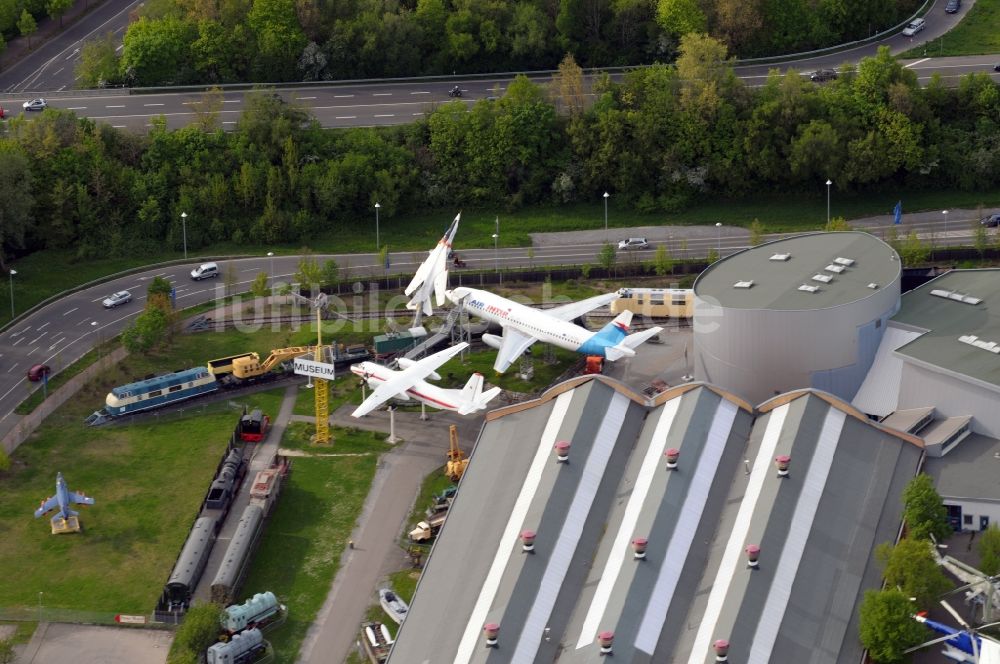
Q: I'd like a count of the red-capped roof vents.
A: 9